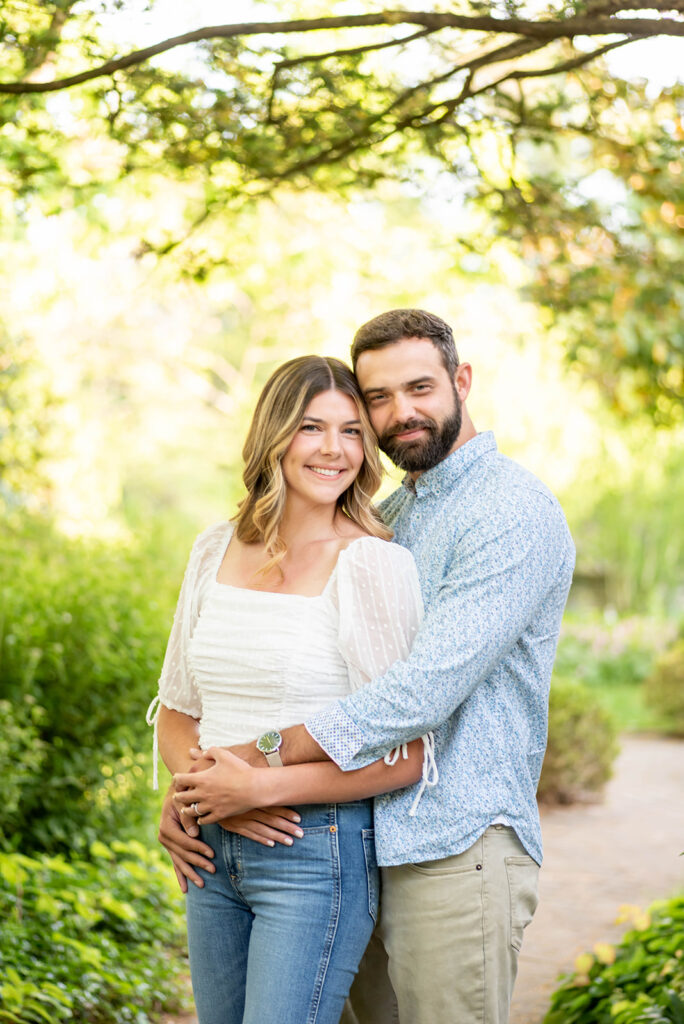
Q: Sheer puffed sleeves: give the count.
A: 2